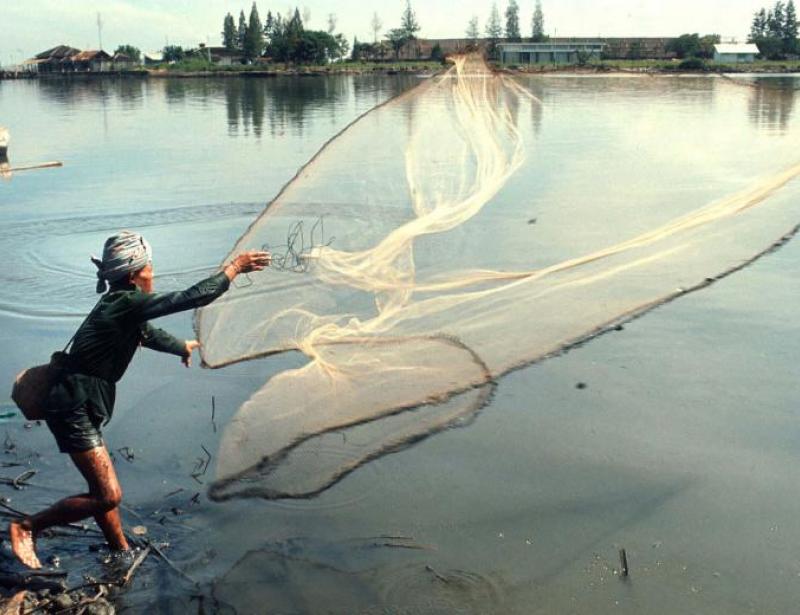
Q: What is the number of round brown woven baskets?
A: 1